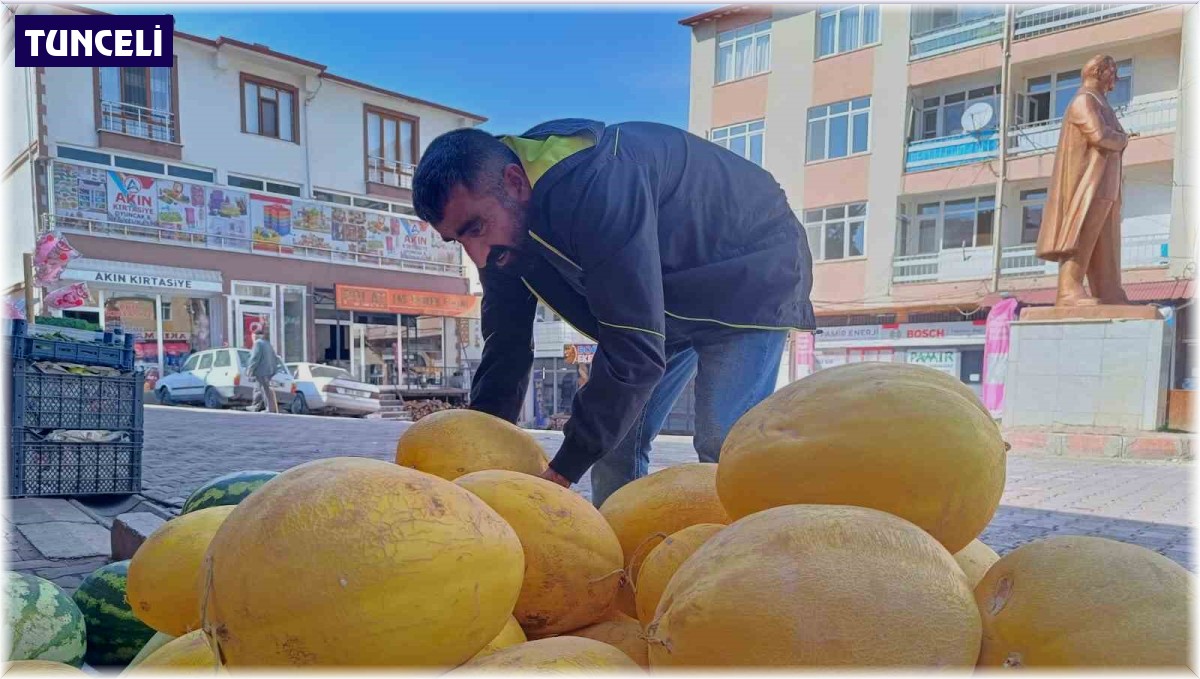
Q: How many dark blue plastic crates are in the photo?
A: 3